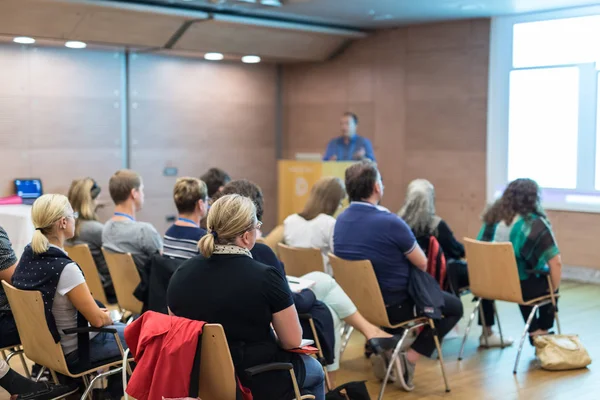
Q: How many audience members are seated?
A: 12